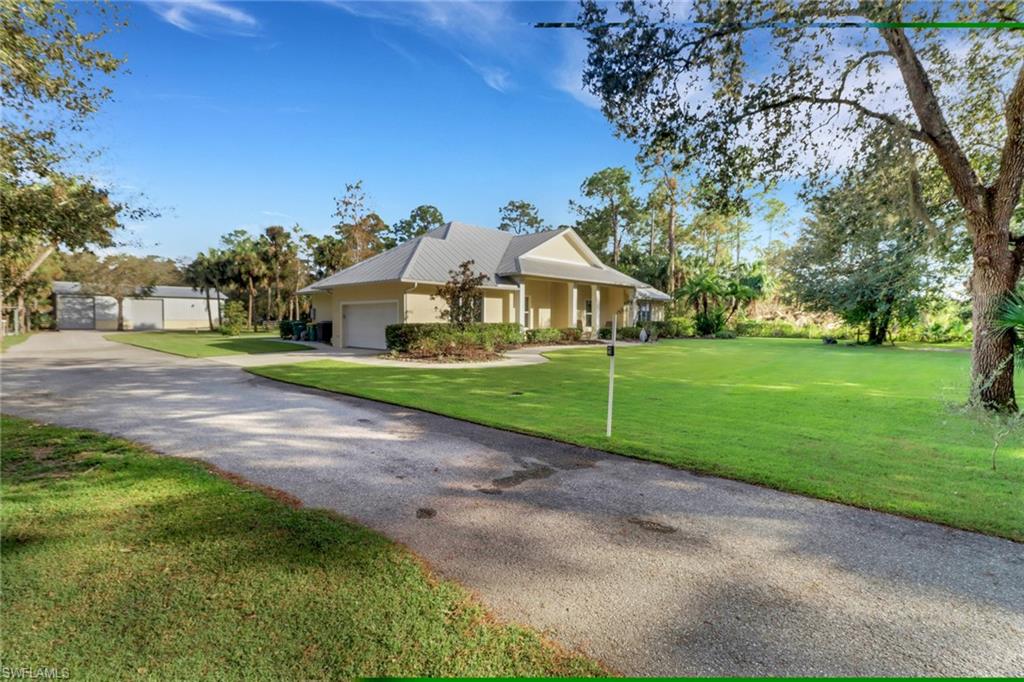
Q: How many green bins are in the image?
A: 2